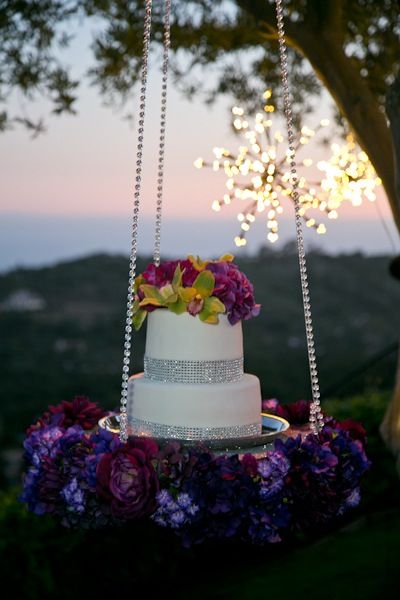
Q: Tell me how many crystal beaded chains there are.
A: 3